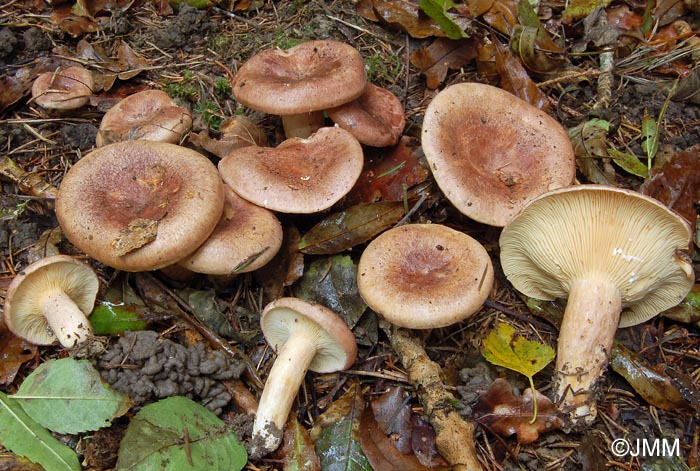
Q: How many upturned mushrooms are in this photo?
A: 3